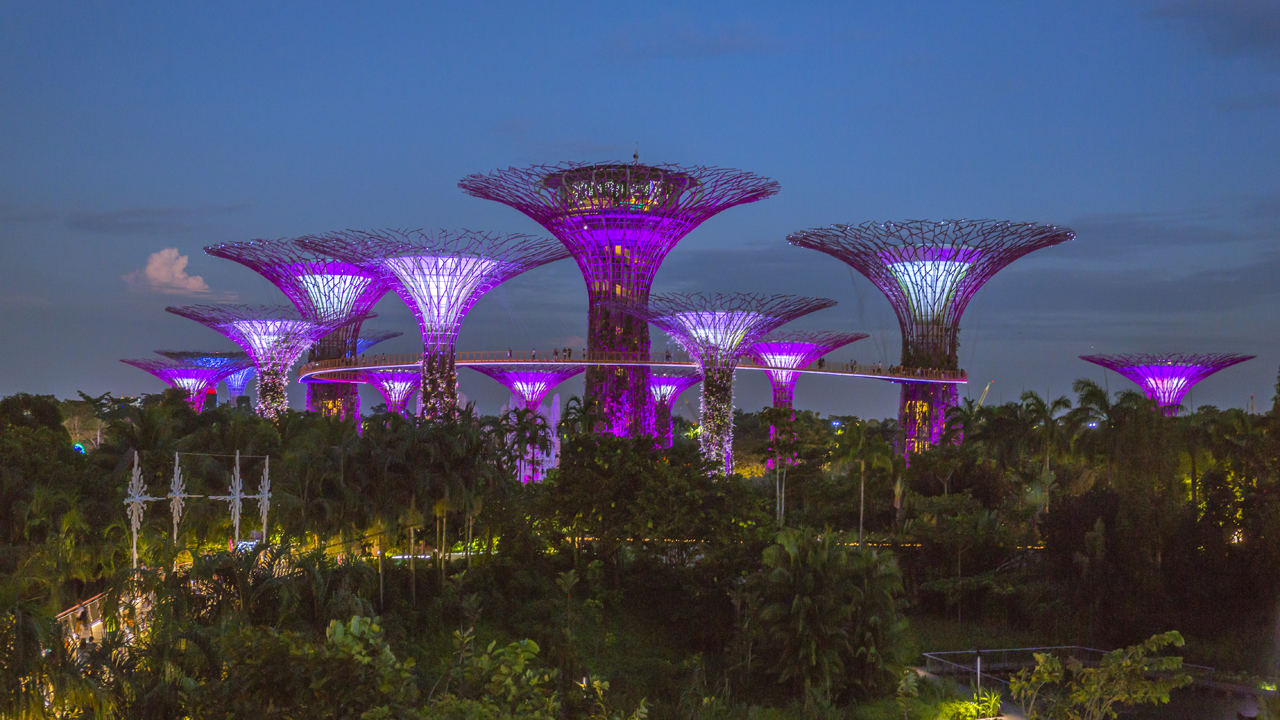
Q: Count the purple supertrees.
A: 12